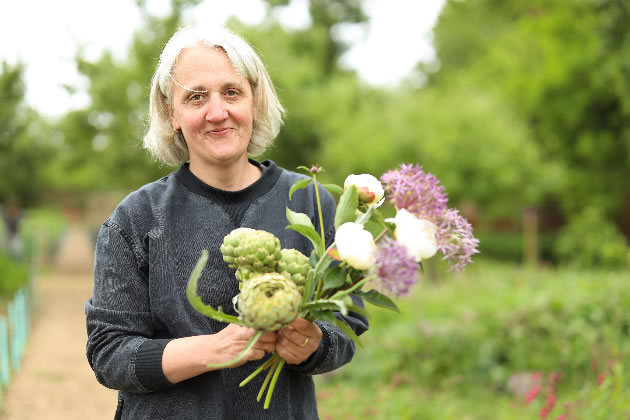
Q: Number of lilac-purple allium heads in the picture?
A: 3